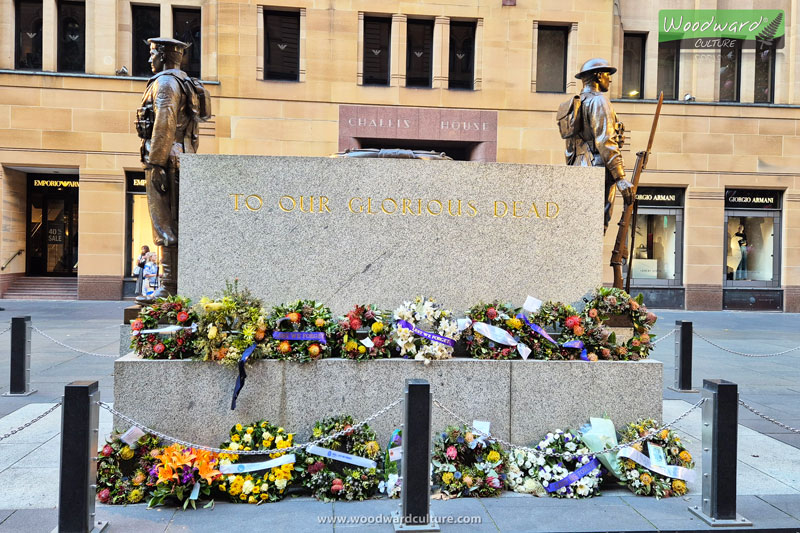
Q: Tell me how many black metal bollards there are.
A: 5